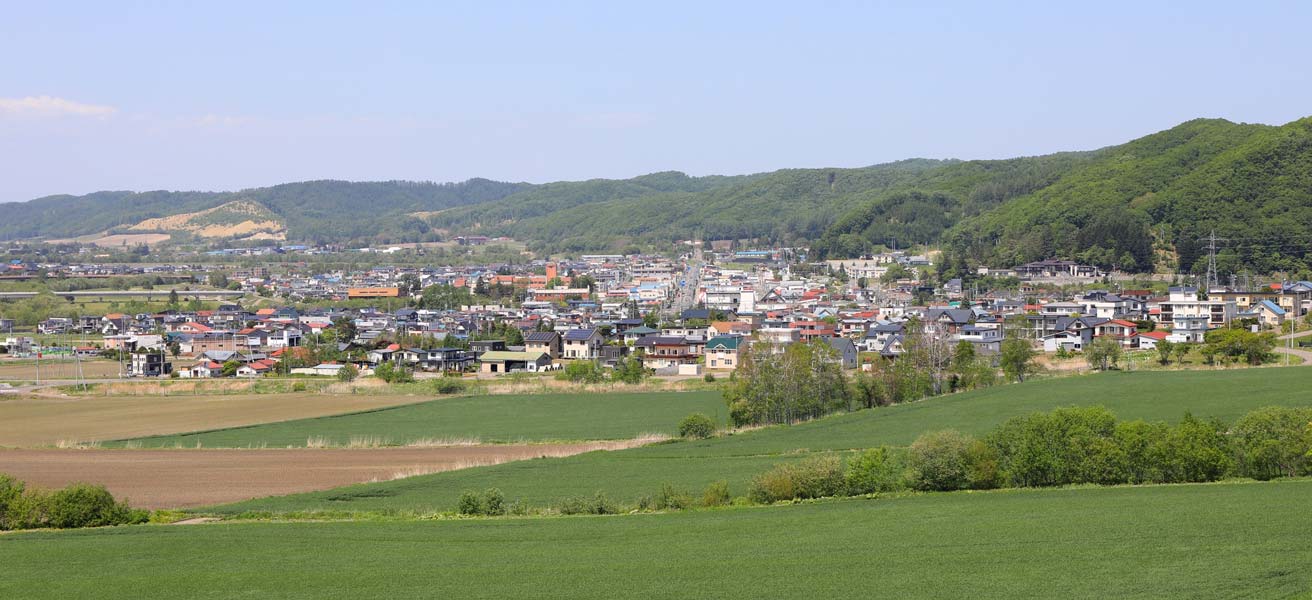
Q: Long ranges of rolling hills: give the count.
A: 1